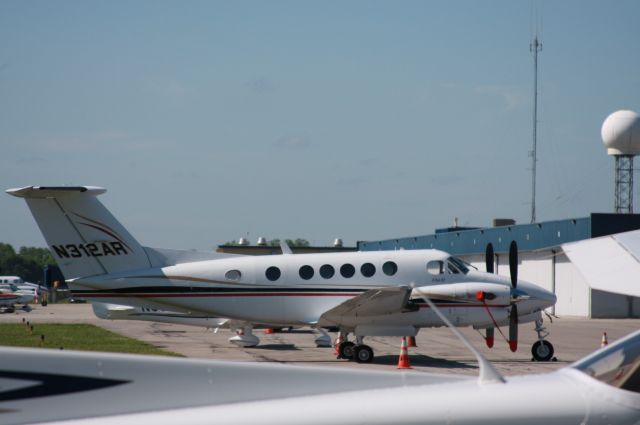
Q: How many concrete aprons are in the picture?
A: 1